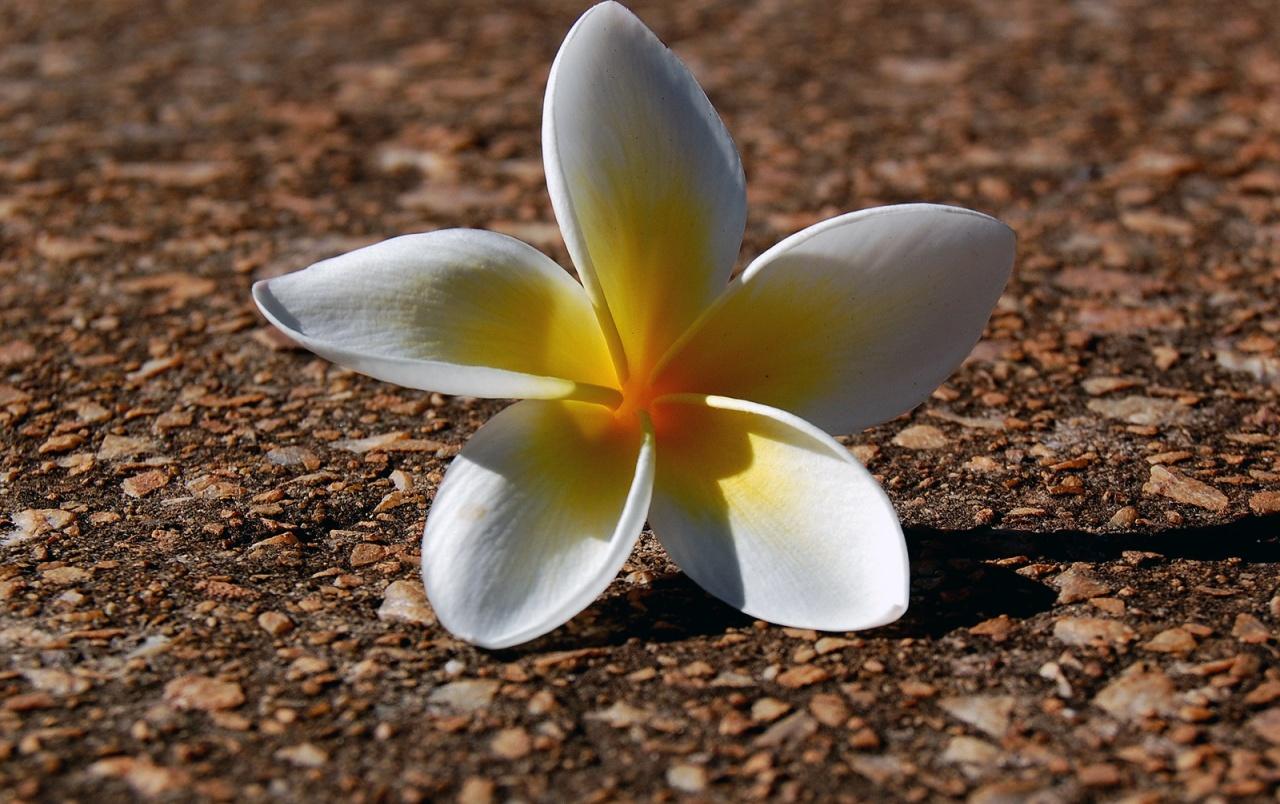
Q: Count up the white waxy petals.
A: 5